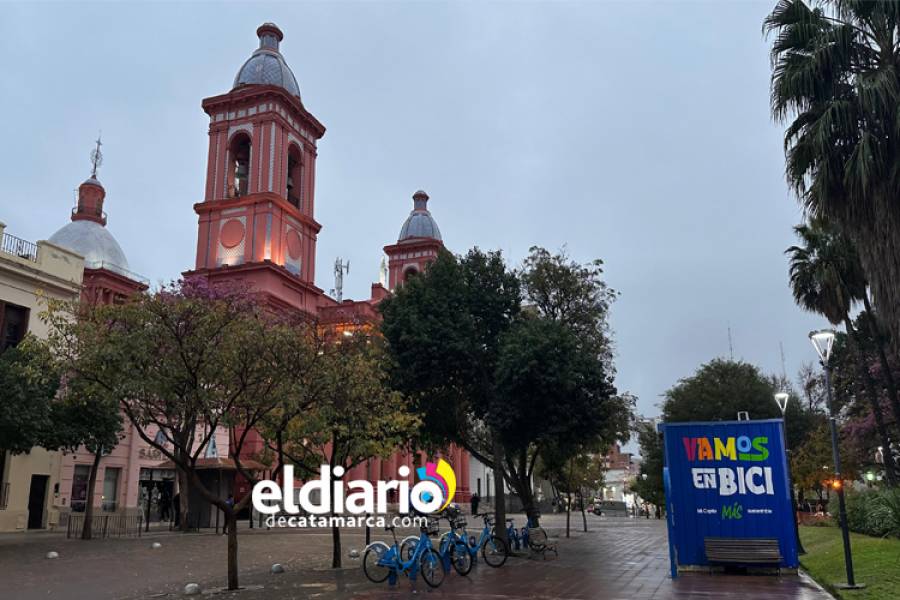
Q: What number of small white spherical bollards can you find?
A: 5